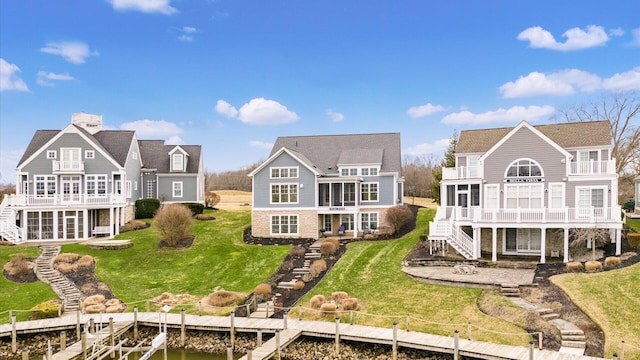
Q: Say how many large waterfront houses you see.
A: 3